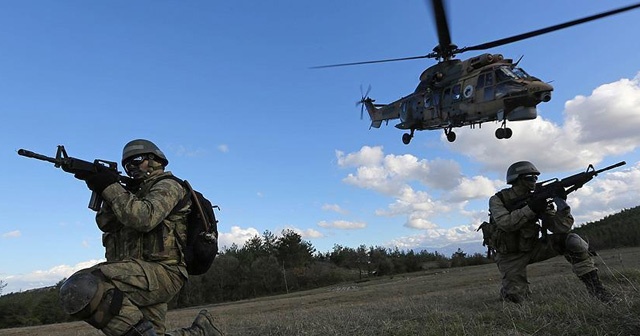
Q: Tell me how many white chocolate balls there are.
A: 0